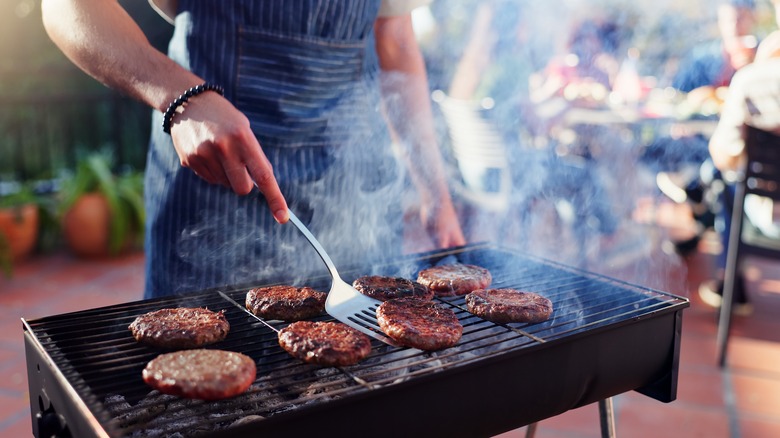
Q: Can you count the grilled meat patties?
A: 8